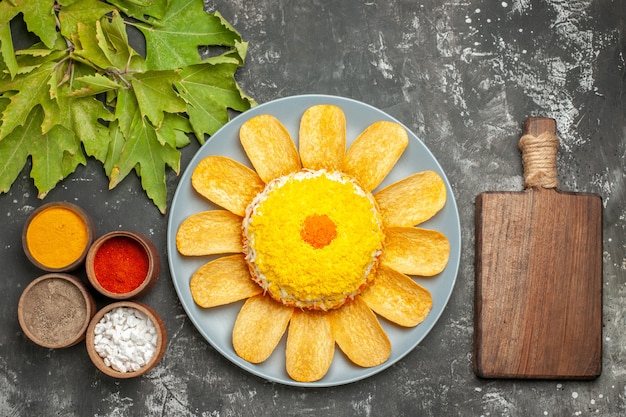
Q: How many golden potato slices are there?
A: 12